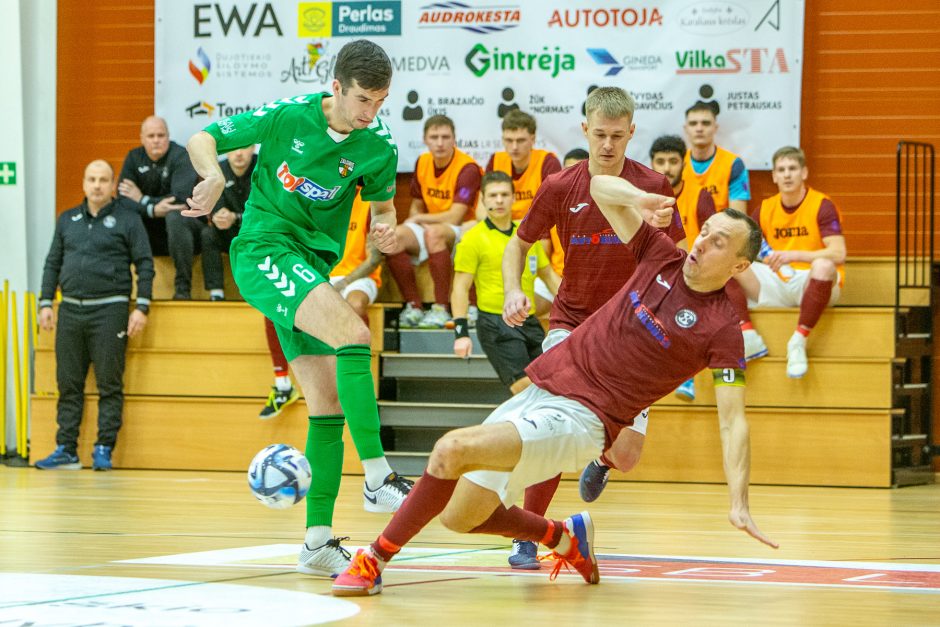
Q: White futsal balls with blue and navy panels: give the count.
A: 1